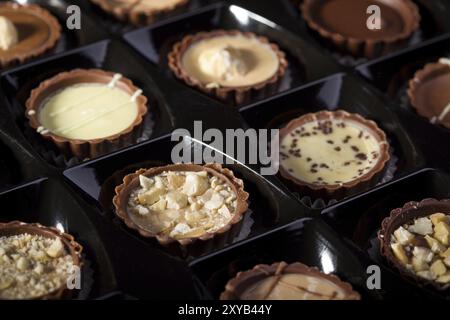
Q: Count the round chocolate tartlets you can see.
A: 11